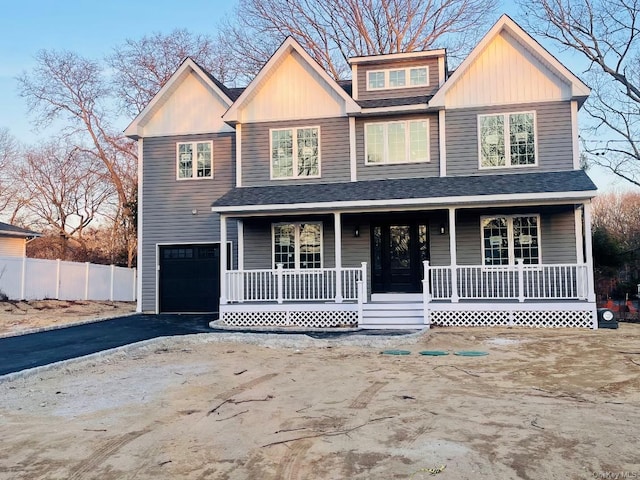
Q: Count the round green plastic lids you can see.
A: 3